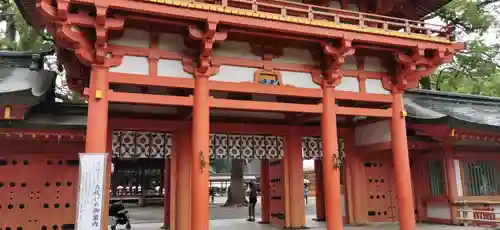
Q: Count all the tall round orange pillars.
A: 4